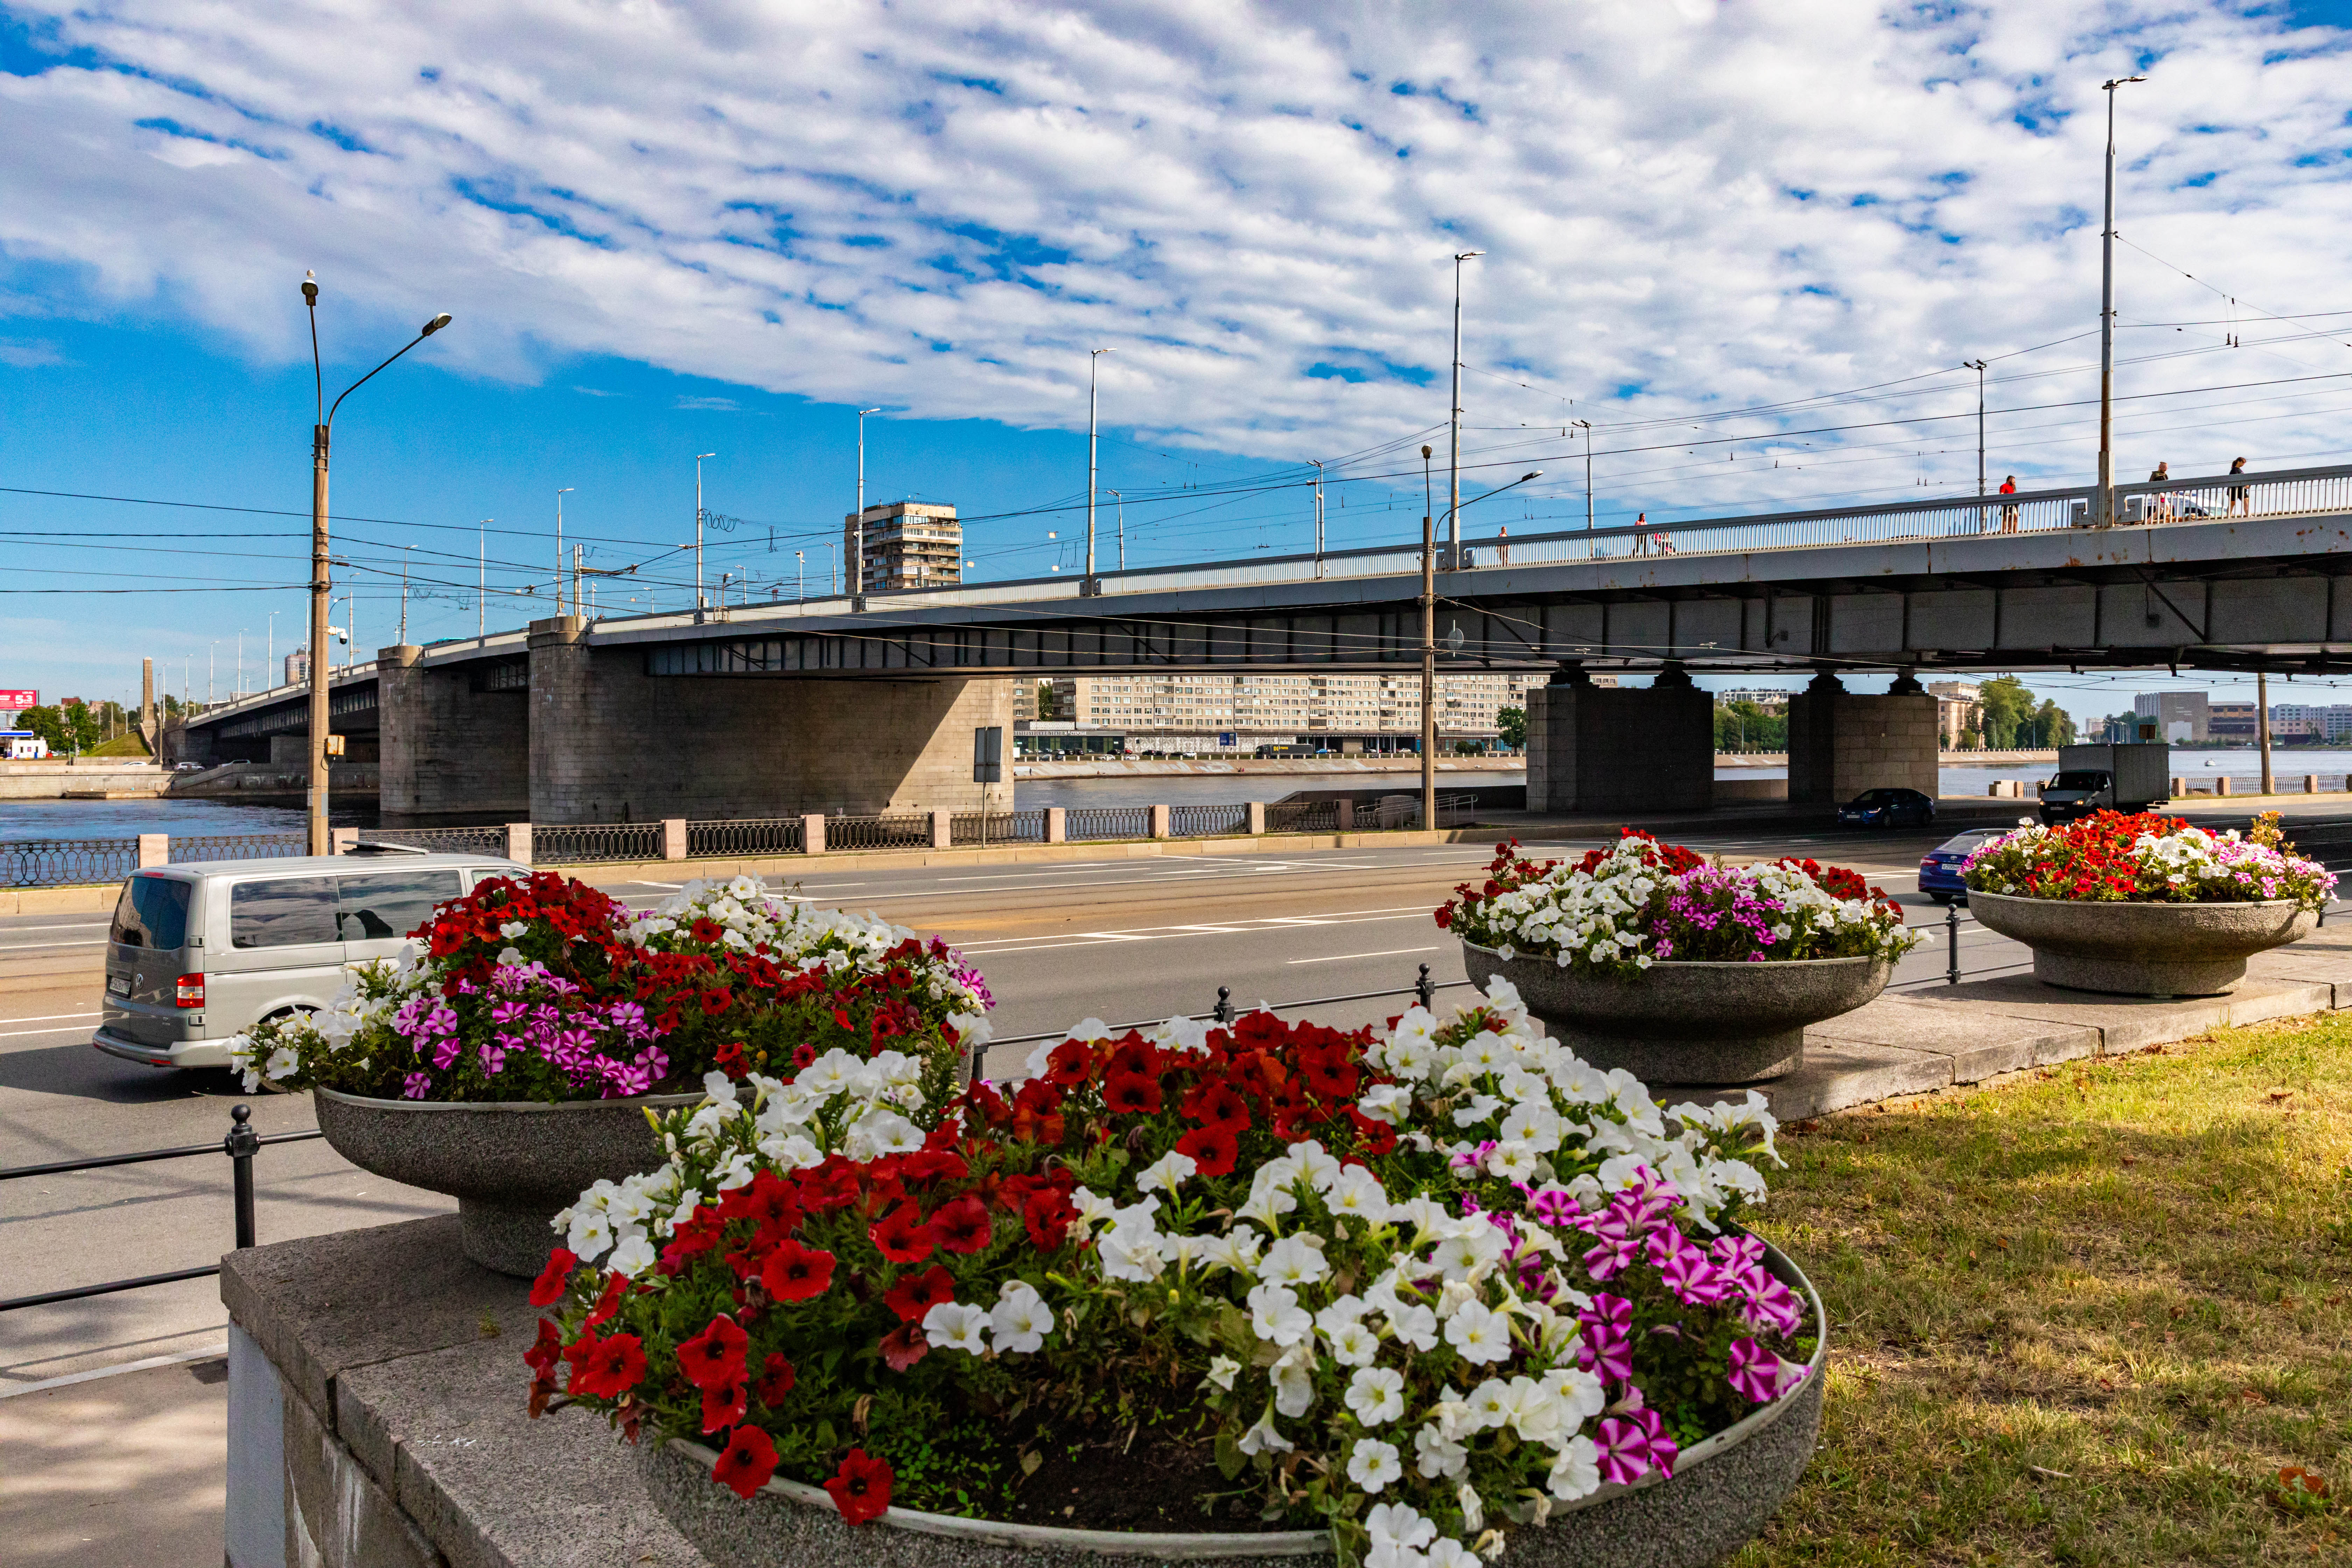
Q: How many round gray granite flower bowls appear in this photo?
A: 4